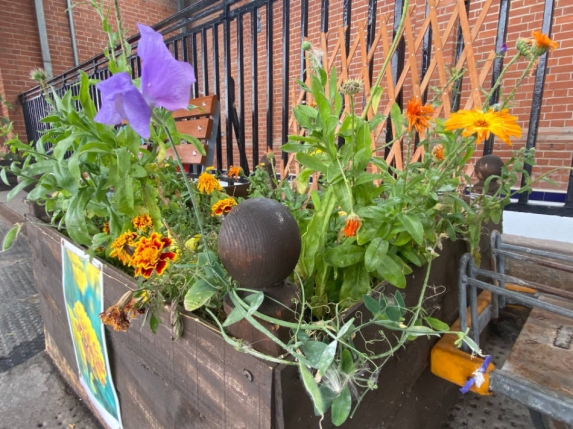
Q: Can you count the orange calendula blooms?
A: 5